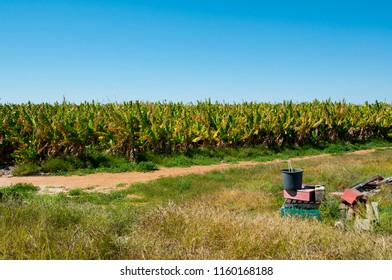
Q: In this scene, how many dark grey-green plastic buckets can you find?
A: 1